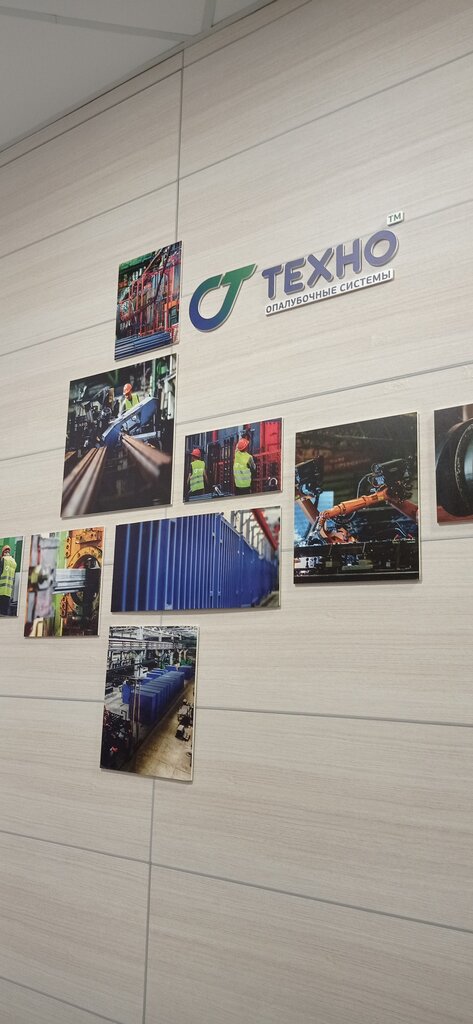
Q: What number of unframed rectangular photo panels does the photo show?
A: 9